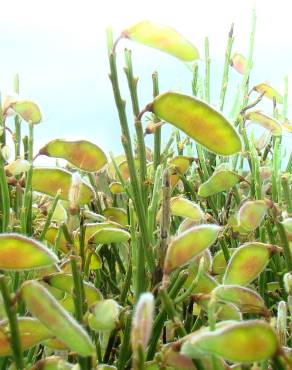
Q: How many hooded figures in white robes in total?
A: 0